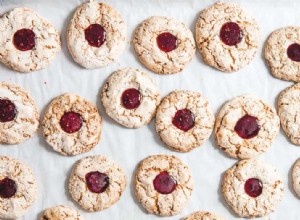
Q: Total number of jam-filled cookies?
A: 14